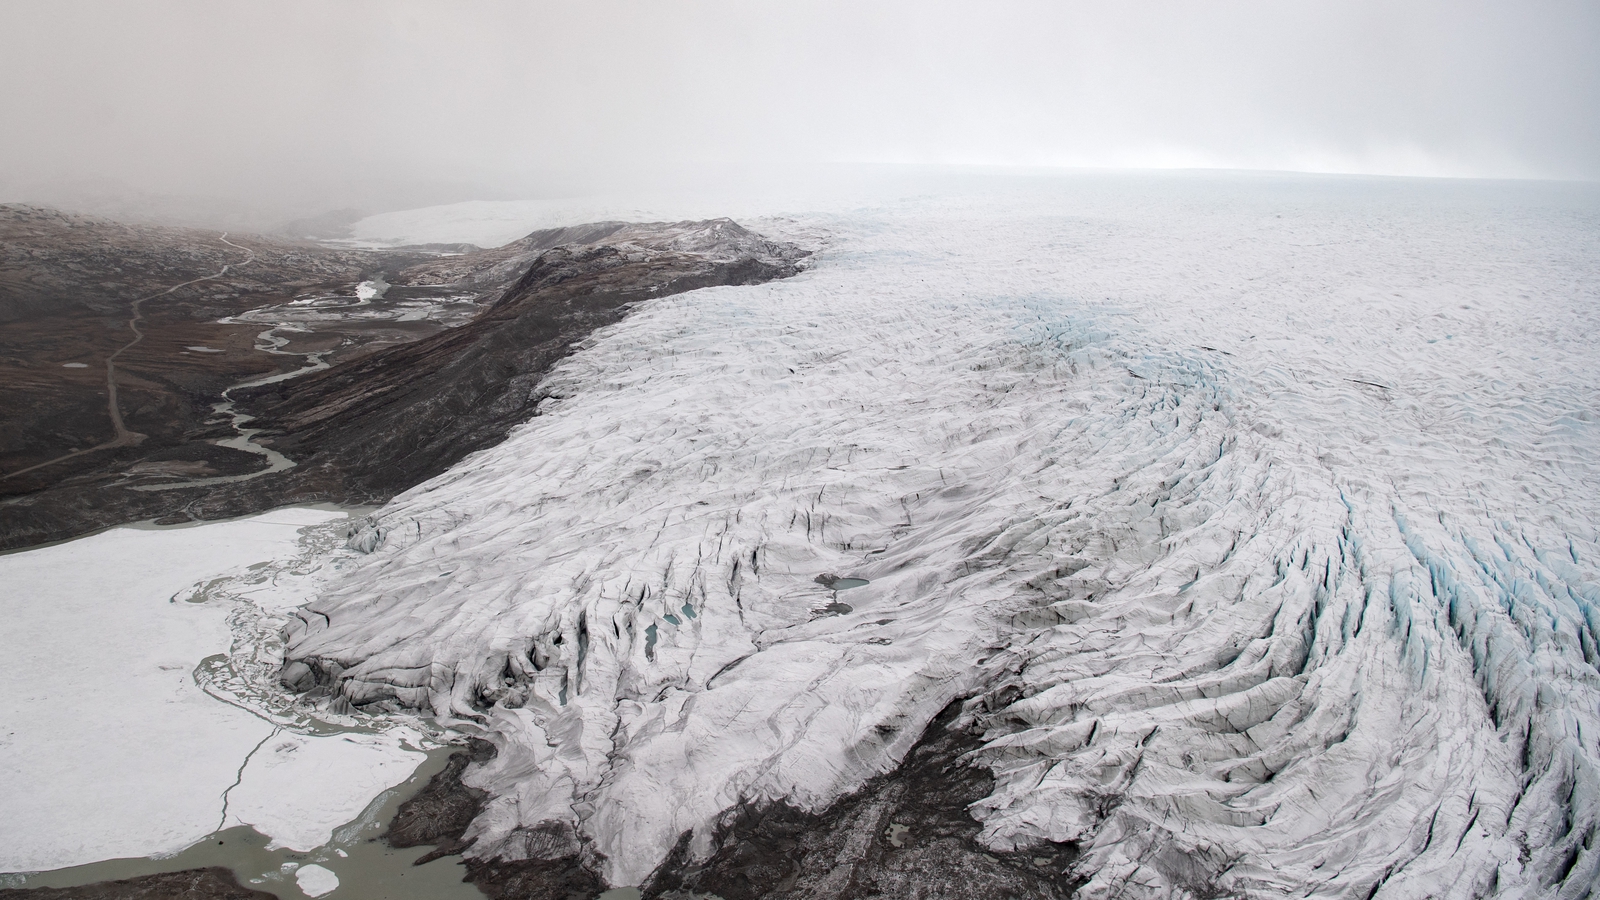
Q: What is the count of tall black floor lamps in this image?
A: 0